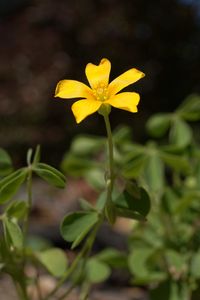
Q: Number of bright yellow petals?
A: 5